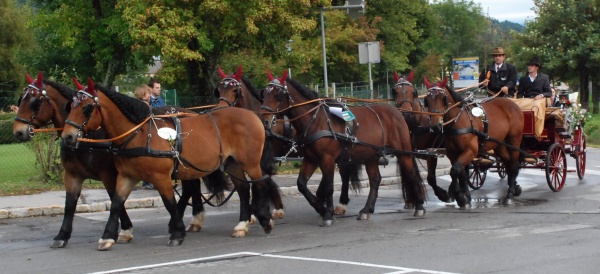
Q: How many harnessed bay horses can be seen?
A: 6